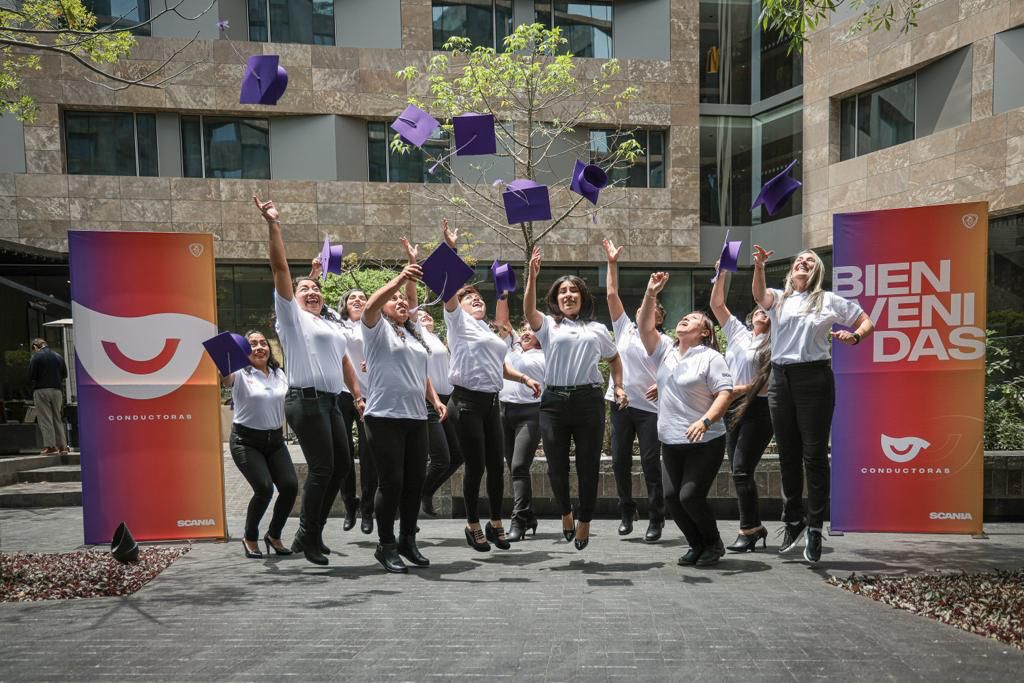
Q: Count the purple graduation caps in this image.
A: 11